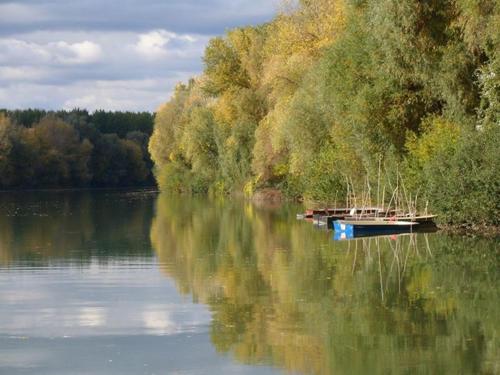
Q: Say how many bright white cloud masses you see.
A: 2